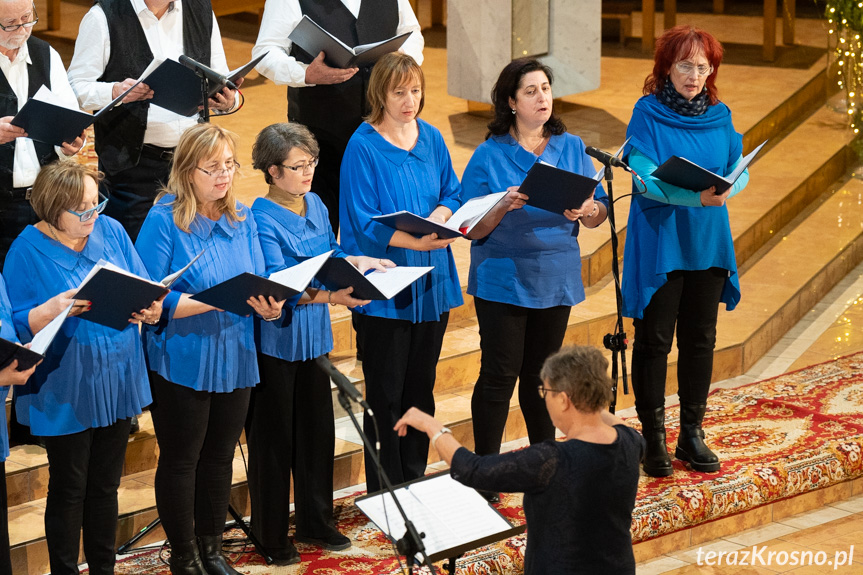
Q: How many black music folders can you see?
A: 10